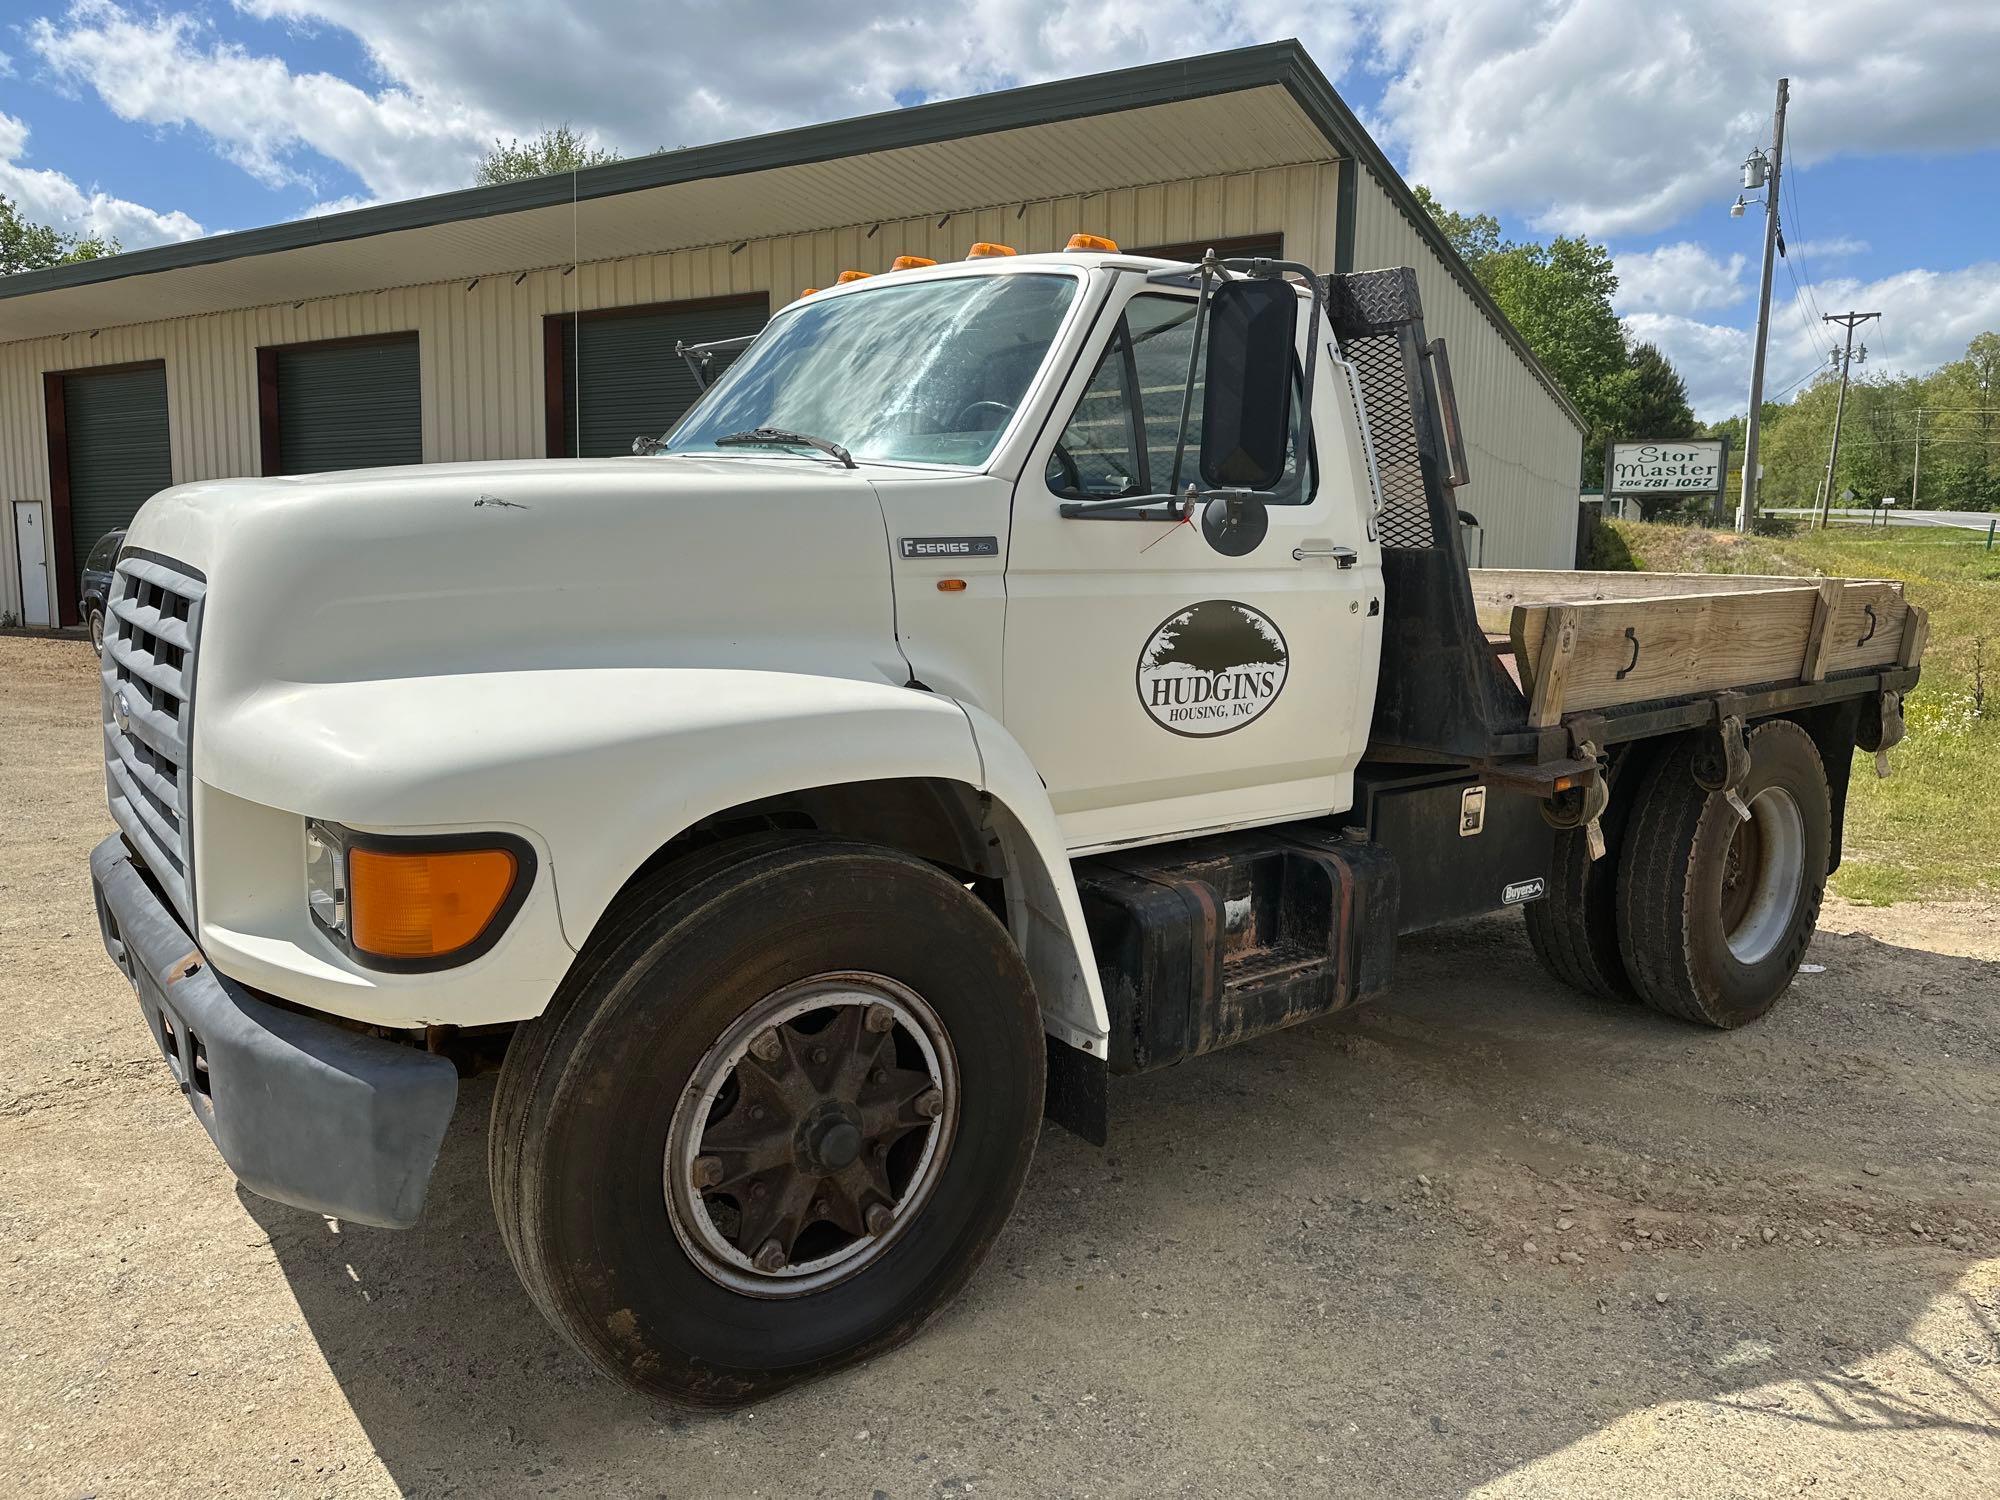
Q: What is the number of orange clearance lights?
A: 5